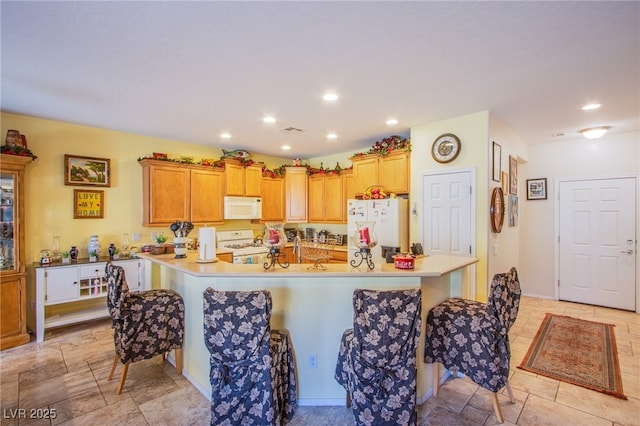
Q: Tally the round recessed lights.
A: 7